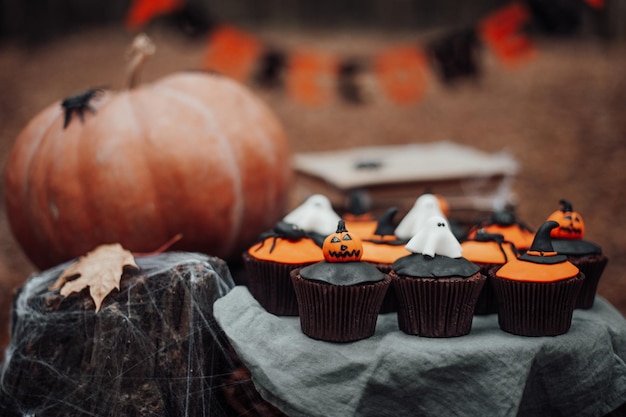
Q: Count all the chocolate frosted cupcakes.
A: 3